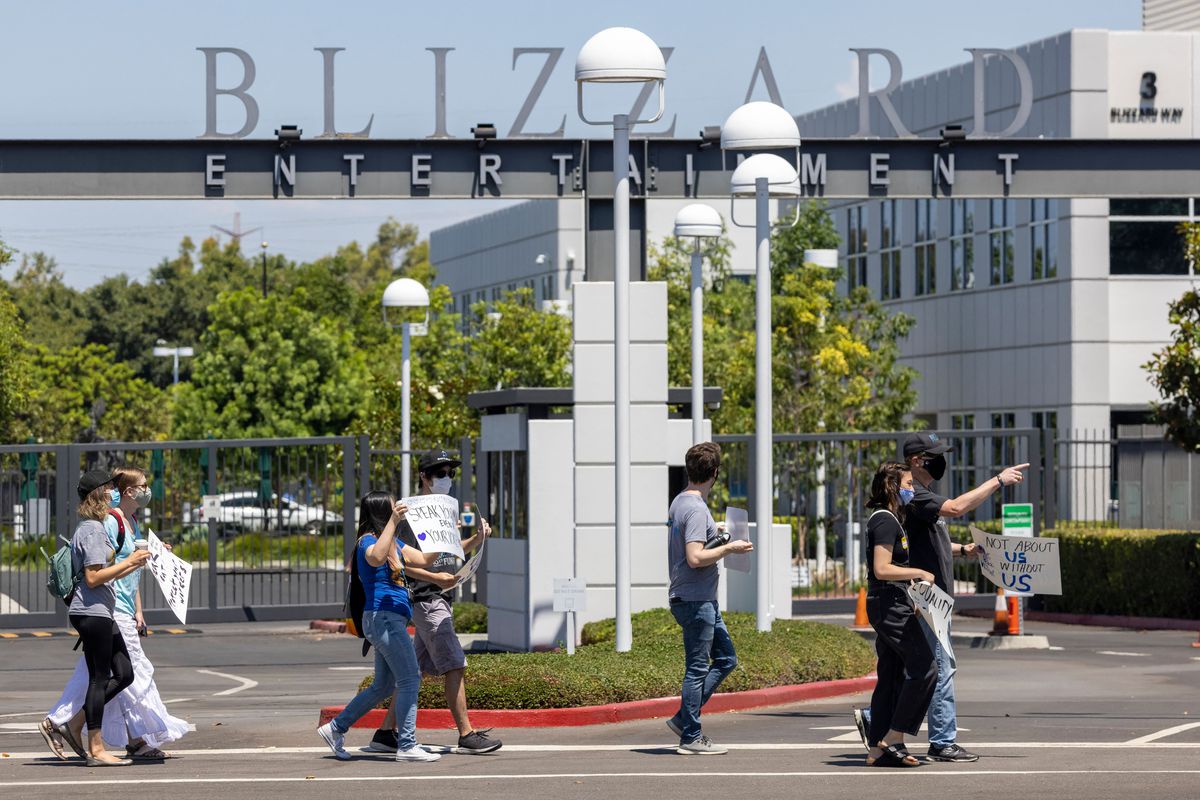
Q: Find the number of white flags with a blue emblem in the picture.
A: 0